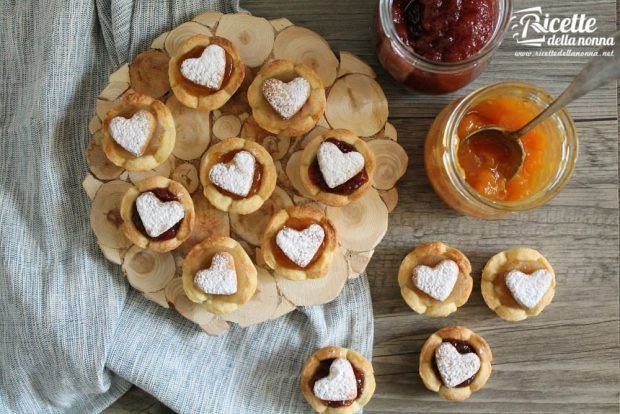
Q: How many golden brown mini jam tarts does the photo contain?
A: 12